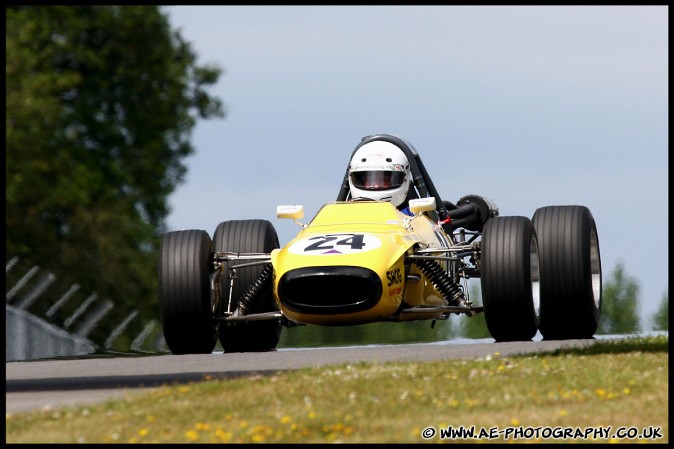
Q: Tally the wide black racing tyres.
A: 4